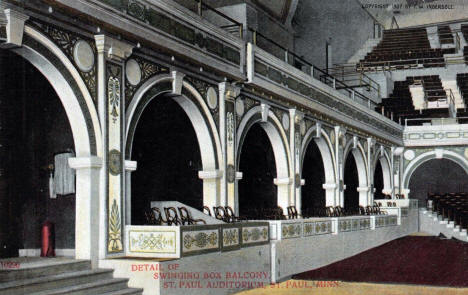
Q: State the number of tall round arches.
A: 7